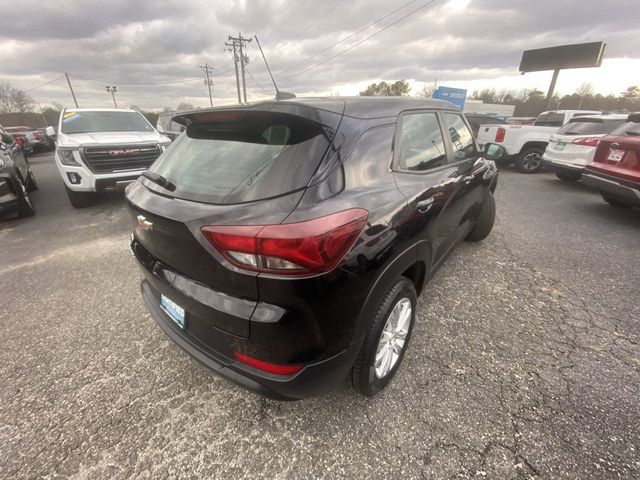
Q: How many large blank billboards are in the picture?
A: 1